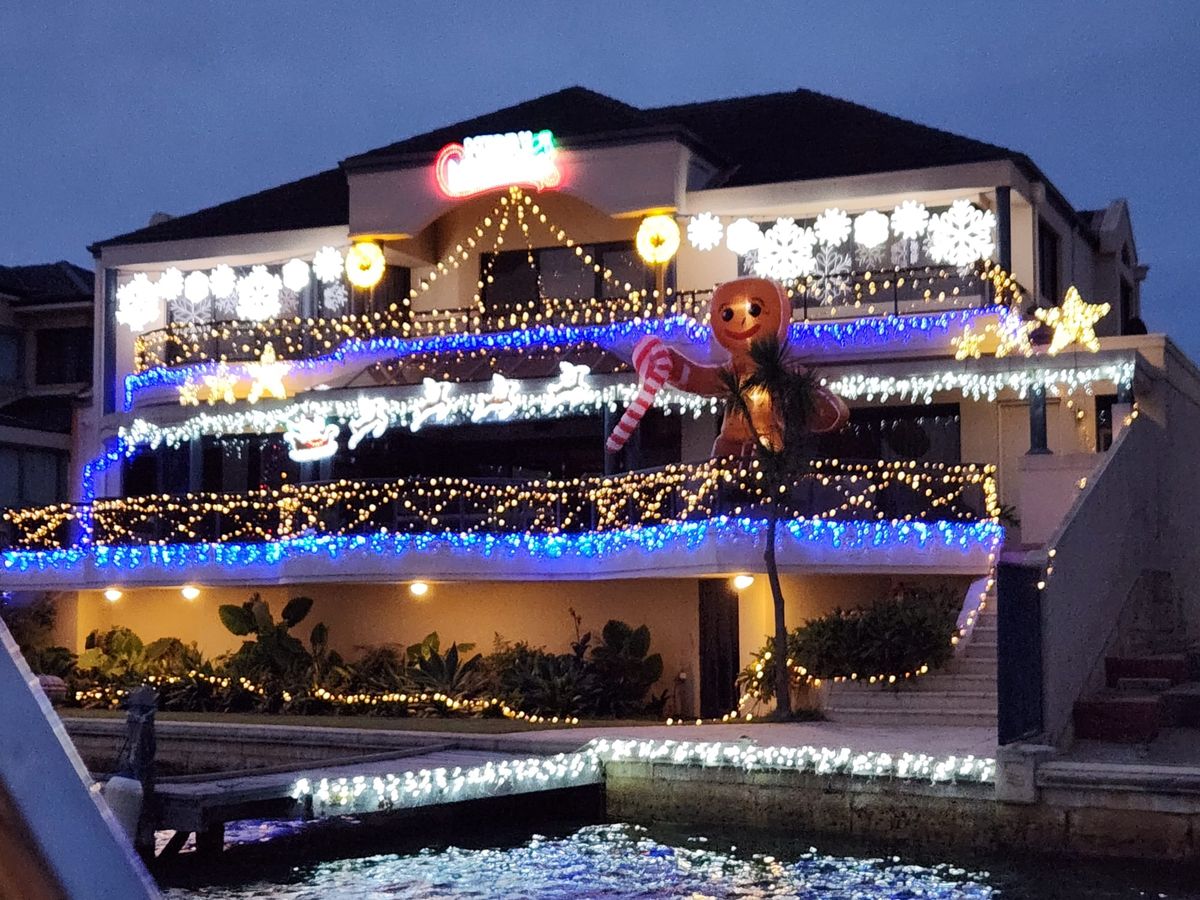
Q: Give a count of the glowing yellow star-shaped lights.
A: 6